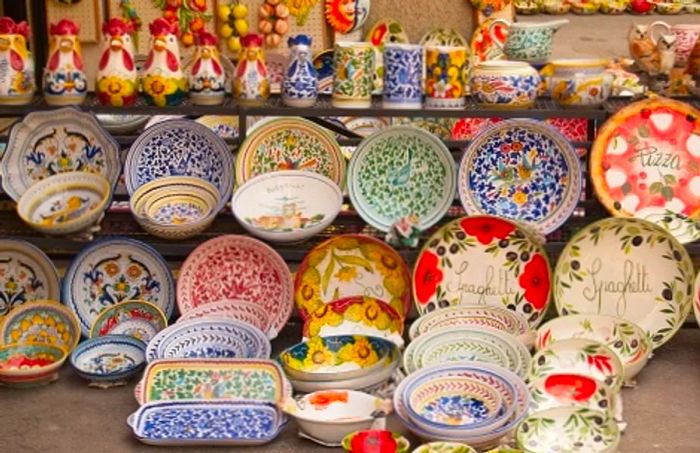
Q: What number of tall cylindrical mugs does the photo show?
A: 3